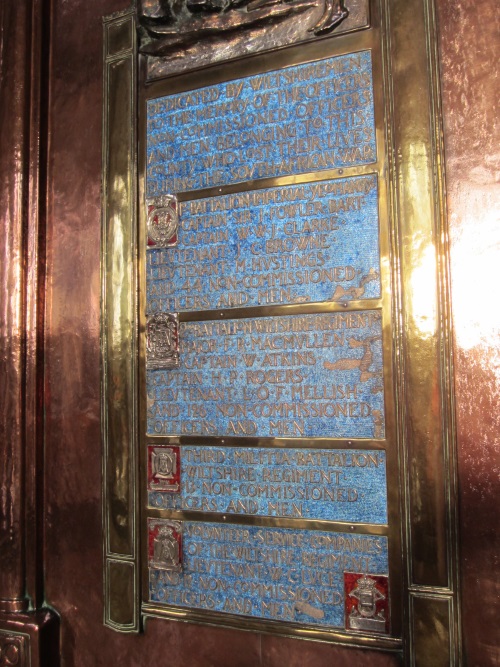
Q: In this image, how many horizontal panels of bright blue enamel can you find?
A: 5